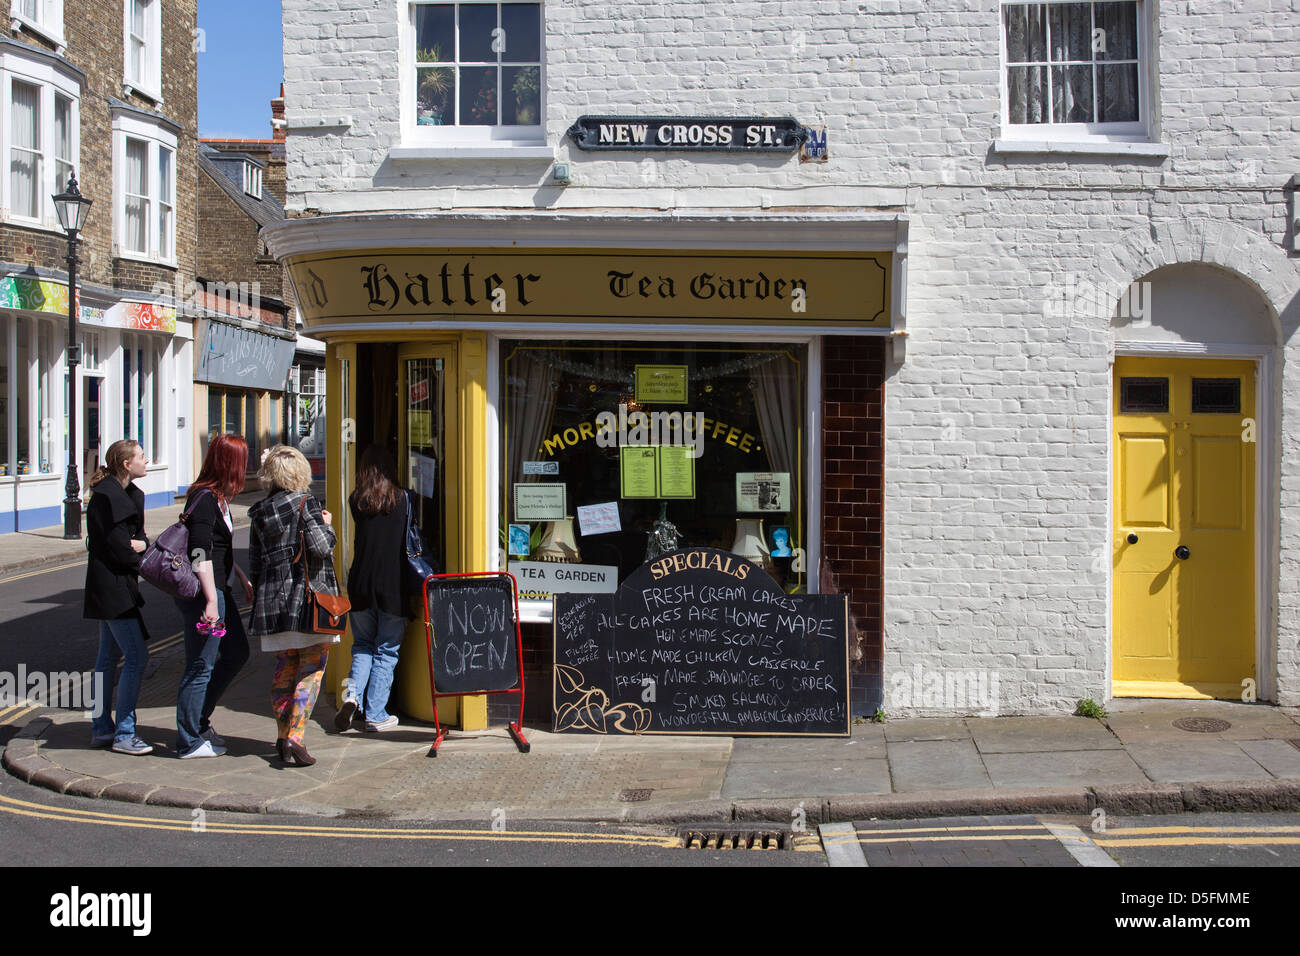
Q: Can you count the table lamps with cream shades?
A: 2